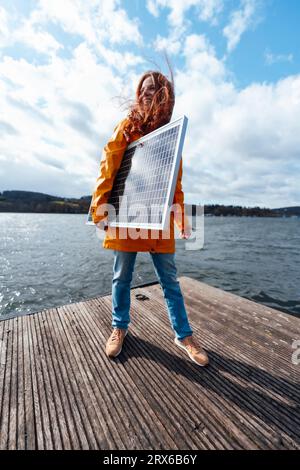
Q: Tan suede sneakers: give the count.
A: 2